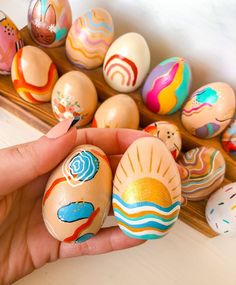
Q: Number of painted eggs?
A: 15